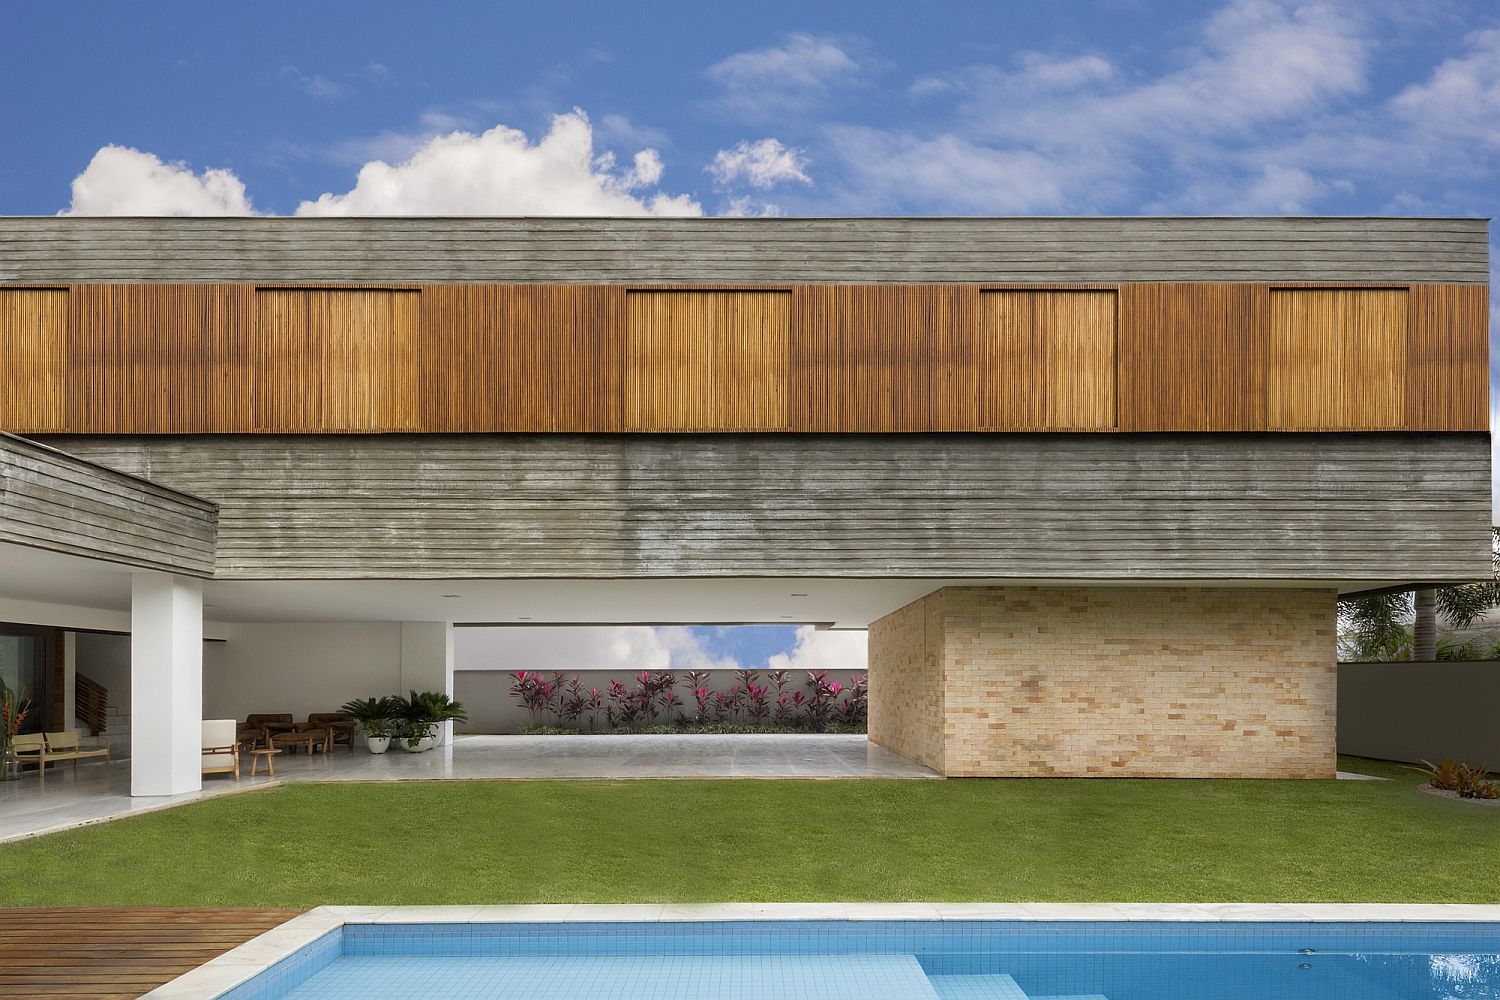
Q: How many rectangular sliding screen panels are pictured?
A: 5